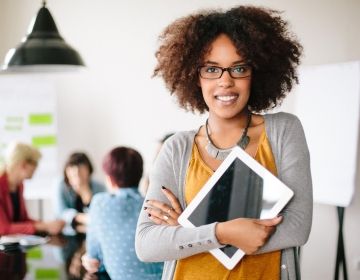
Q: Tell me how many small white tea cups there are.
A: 0